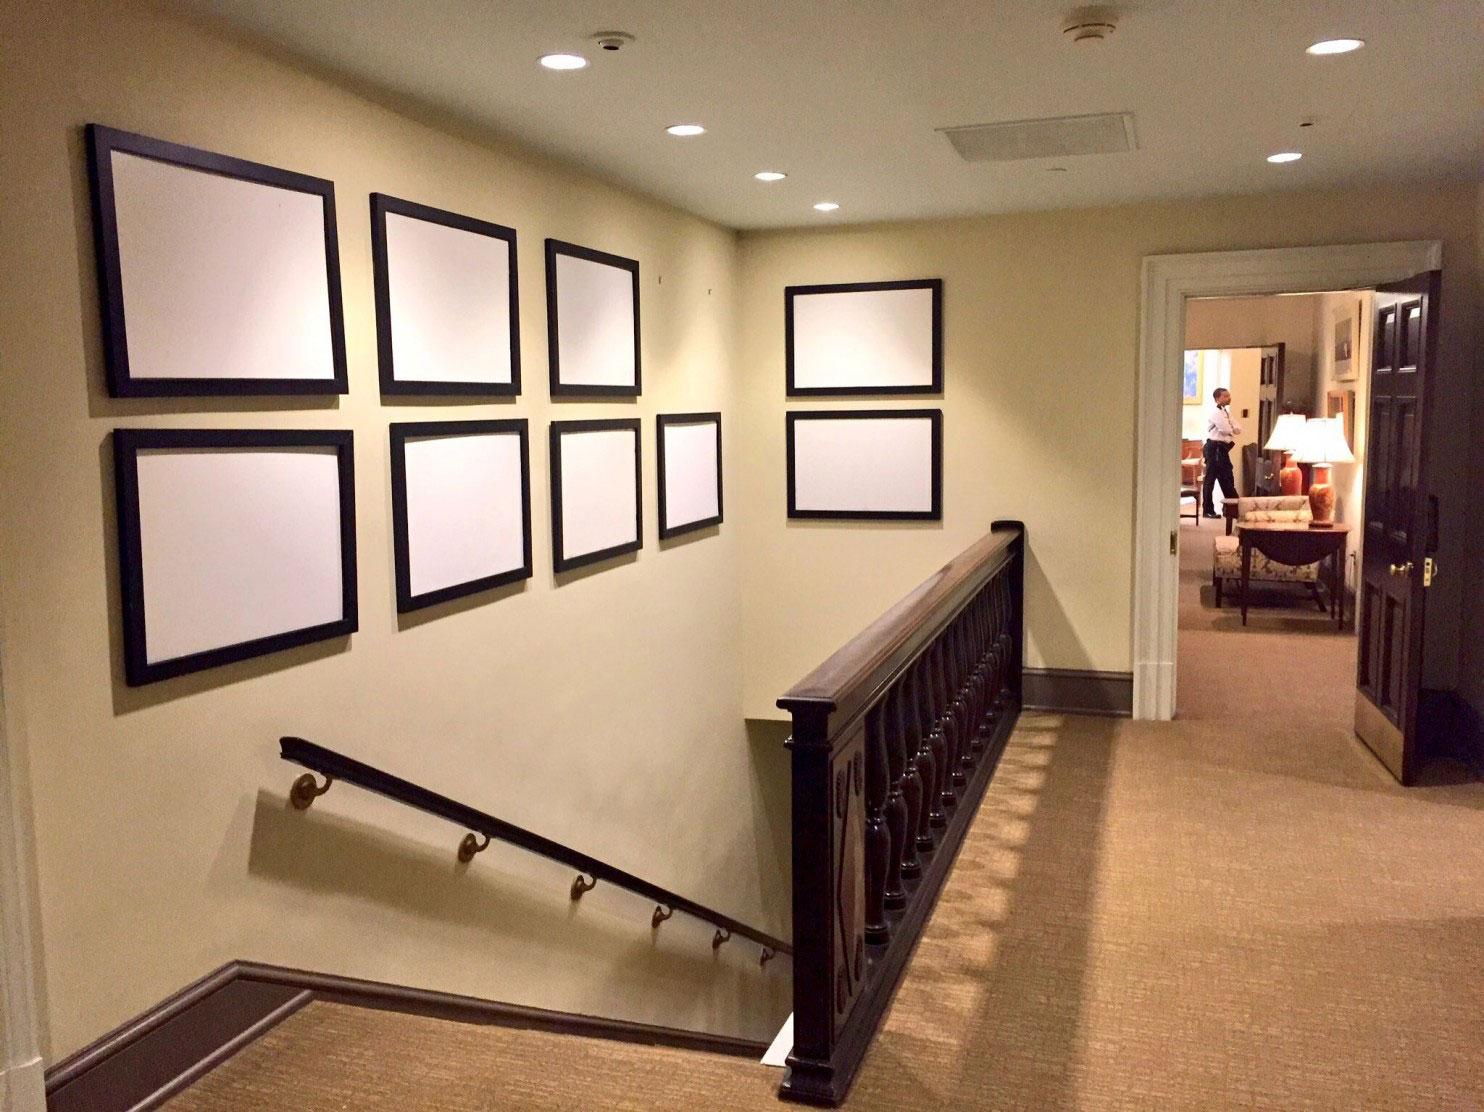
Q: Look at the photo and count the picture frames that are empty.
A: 9